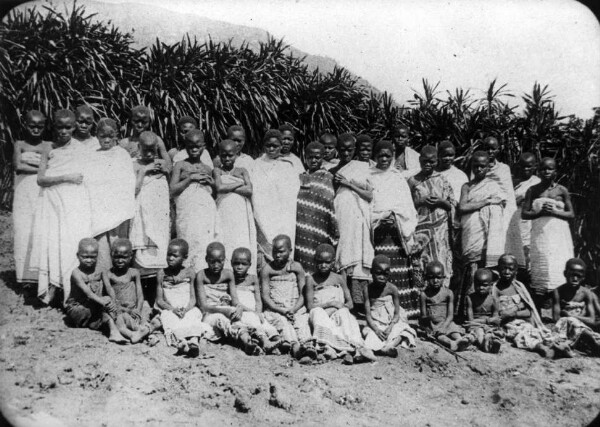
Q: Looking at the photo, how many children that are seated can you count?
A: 12